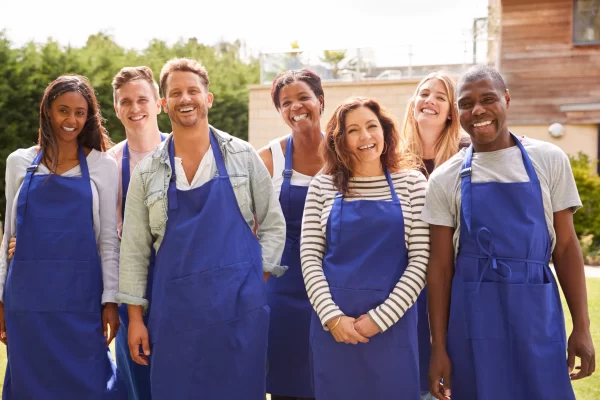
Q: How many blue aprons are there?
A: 7